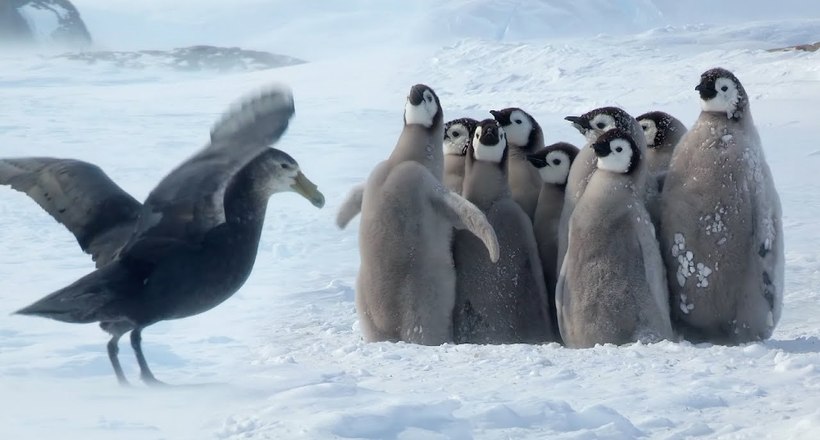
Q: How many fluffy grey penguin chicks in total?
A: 9